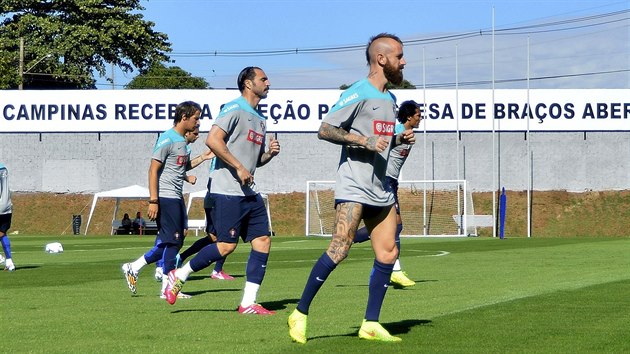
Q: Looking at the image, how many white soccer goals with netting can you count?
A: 1